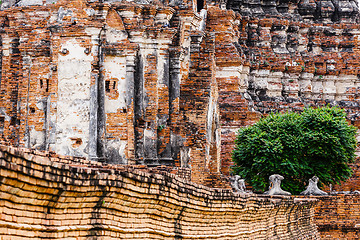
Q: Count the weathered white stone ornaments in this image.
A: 3